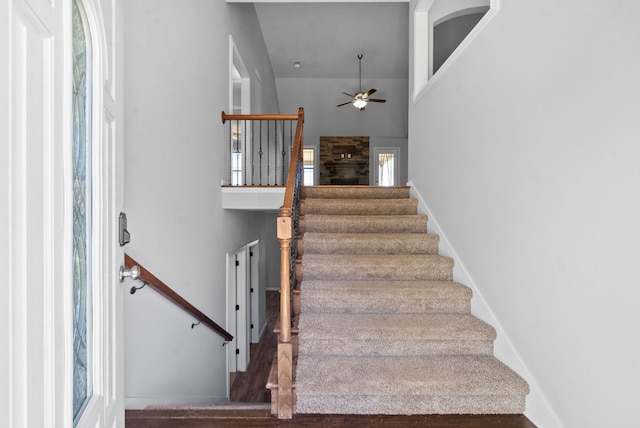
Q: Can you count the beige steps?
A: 8